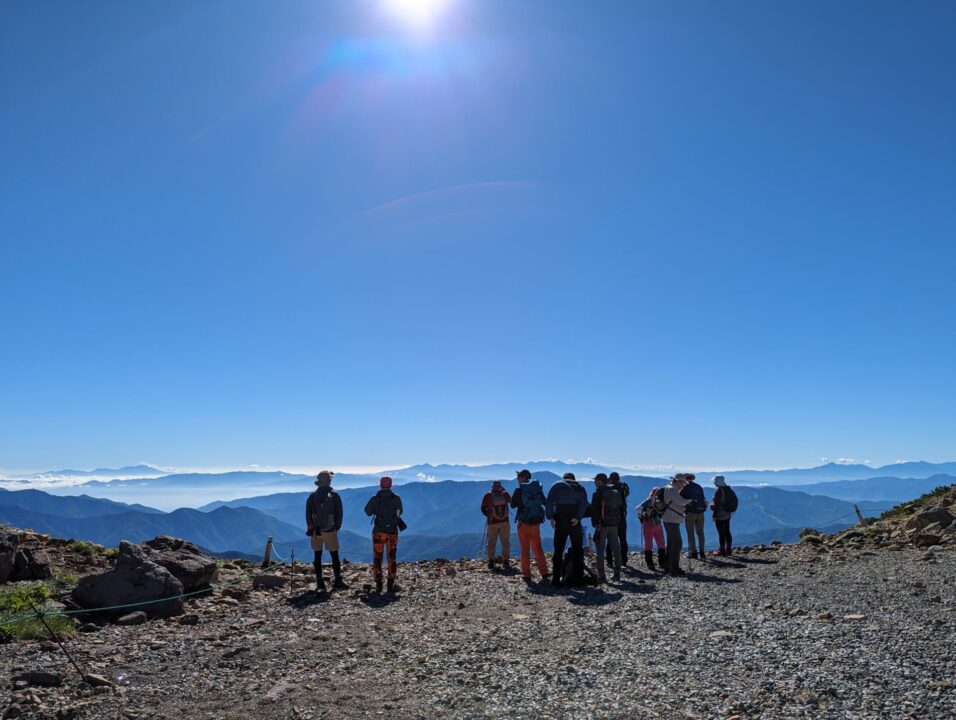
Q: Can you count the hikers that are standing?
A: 11